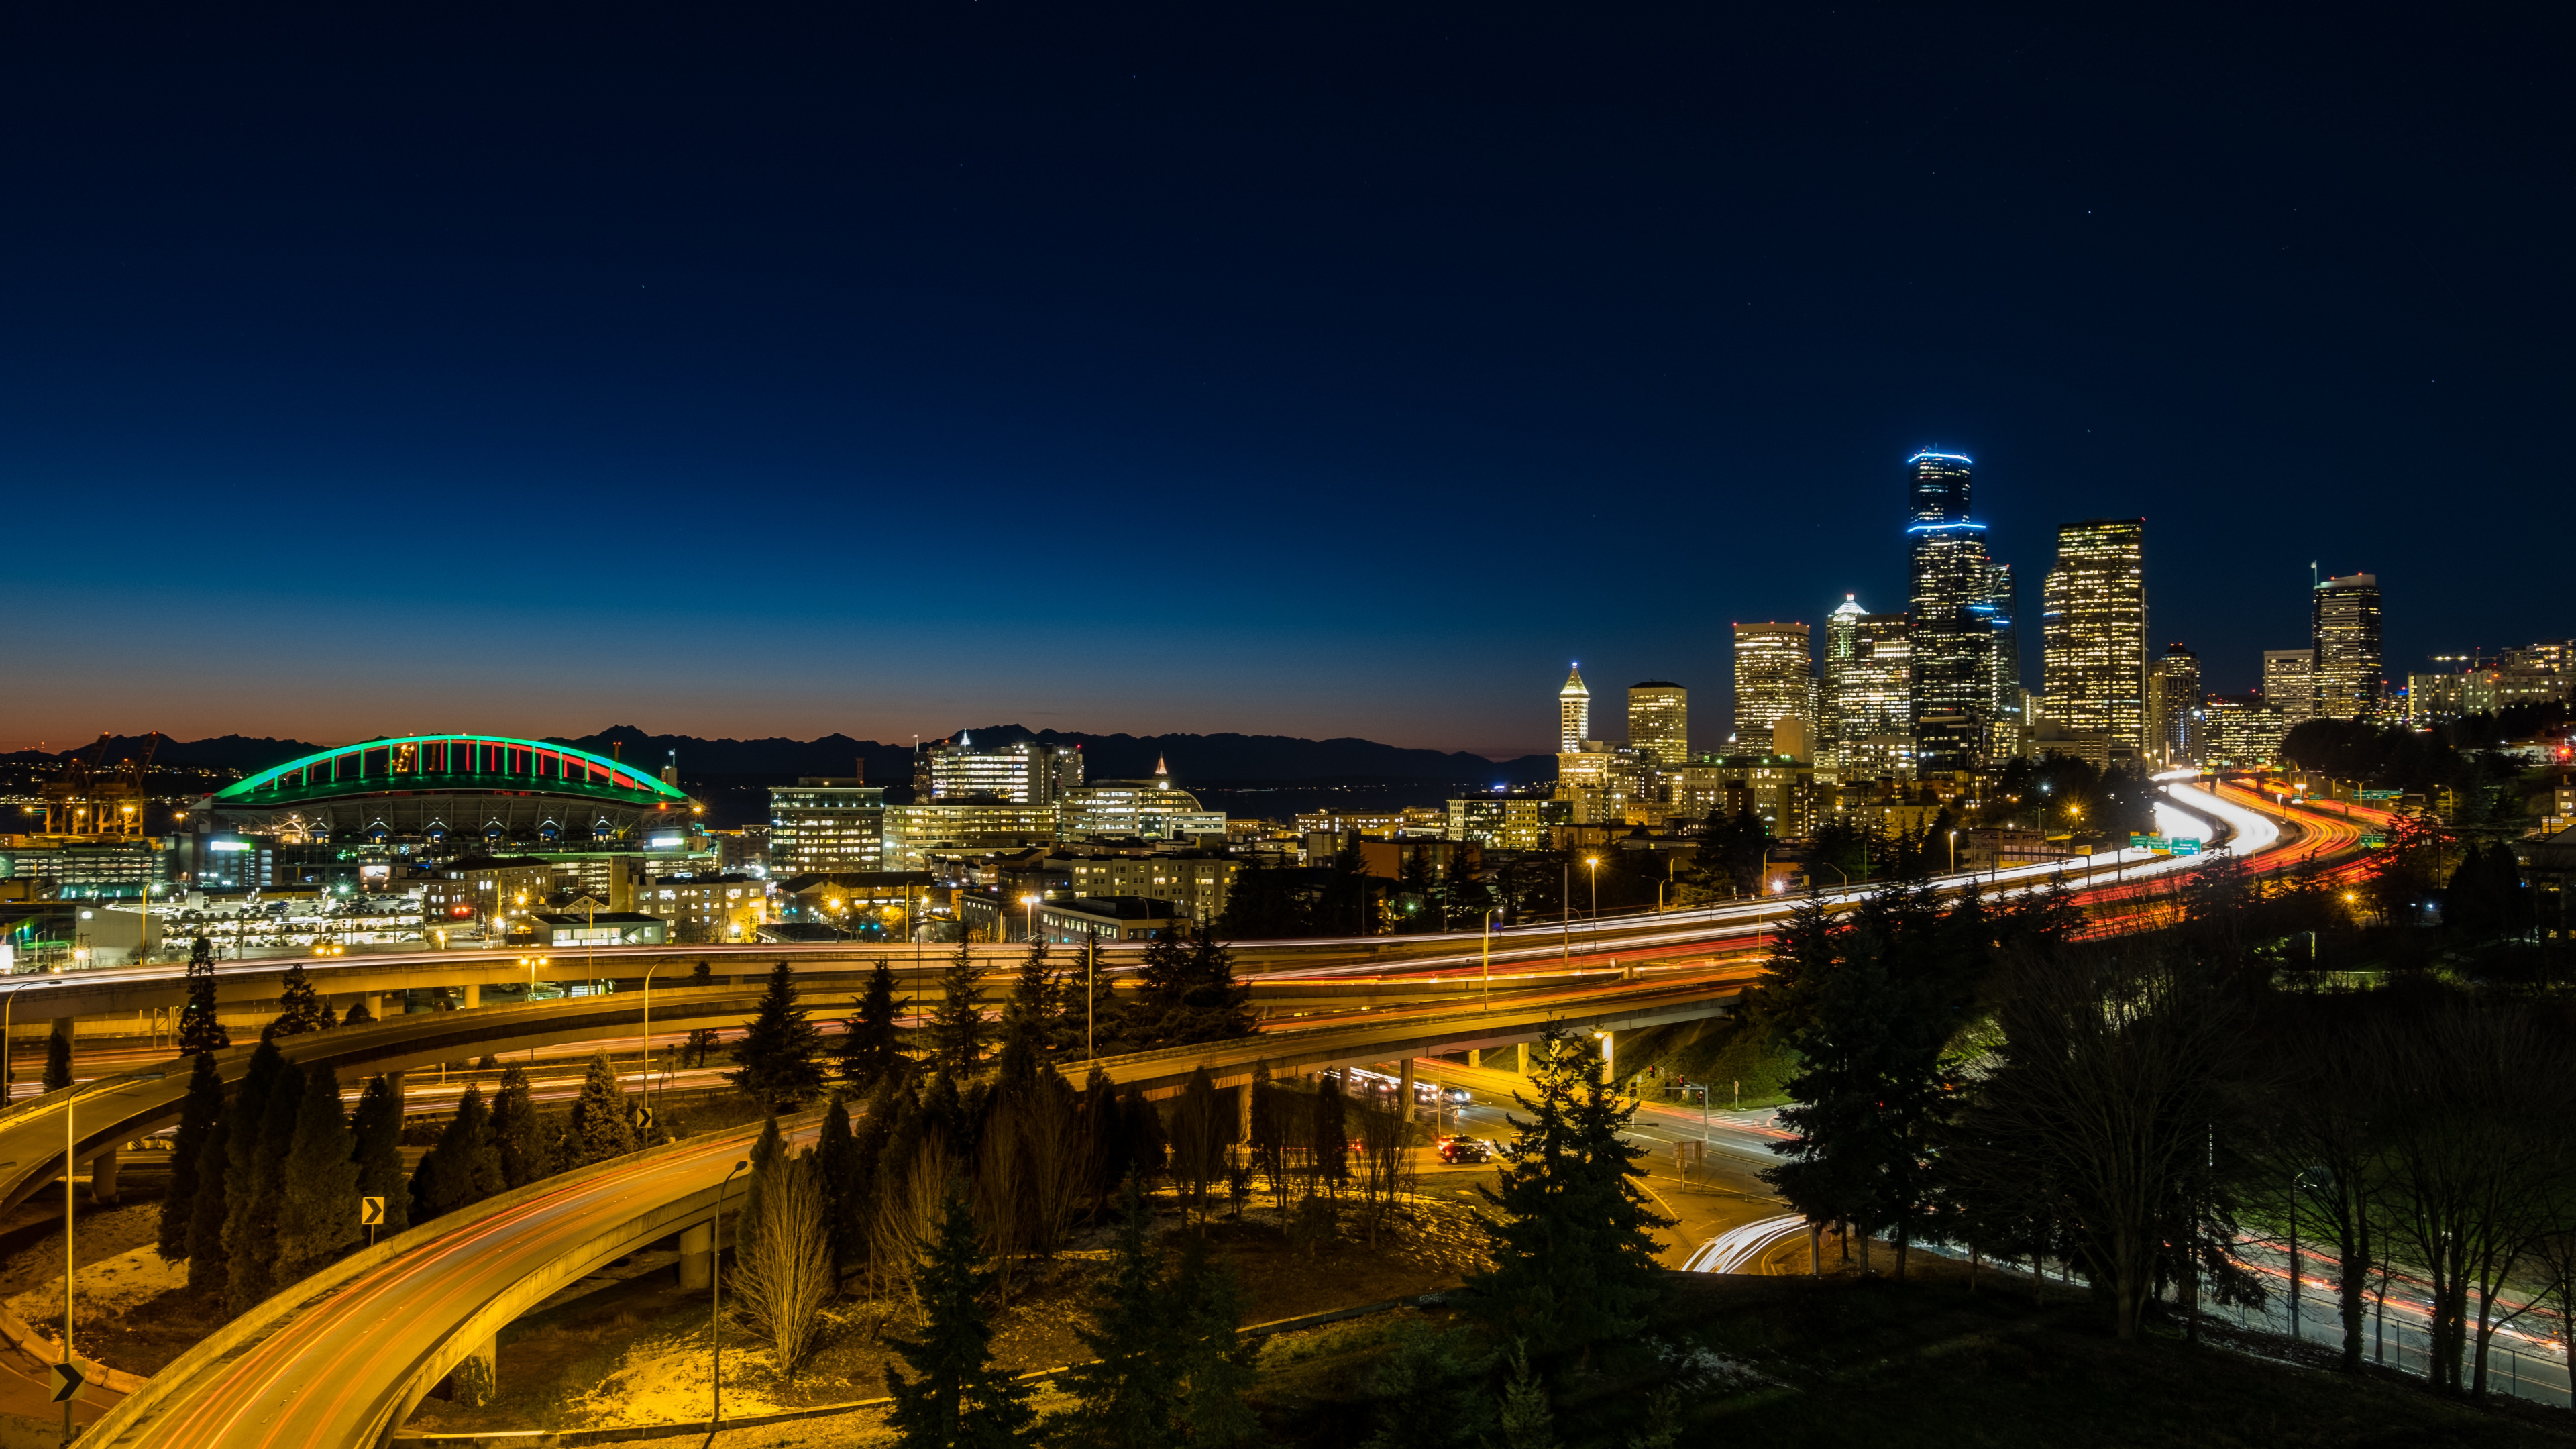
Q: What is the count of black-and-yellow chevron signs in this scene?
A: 3